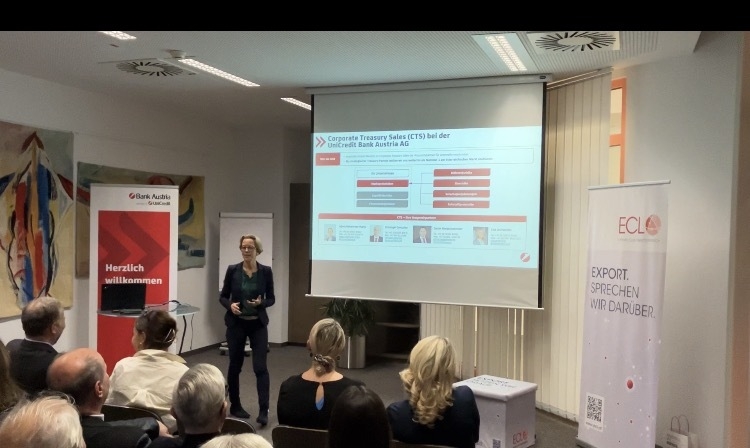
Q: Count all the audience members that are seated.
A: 10